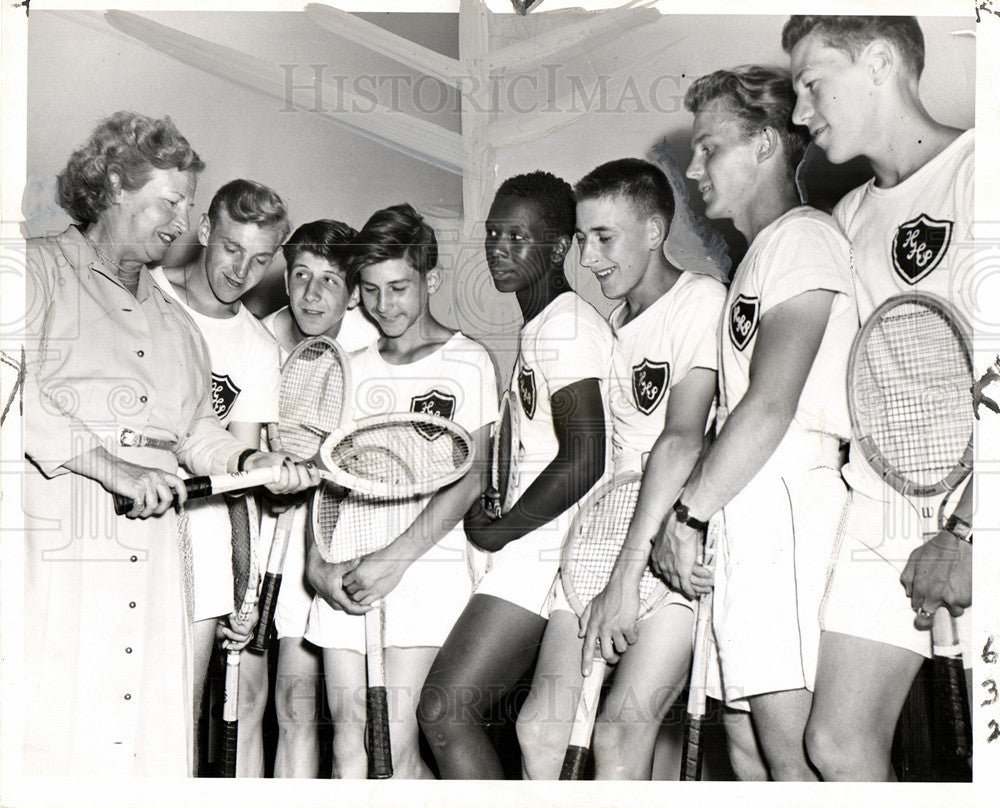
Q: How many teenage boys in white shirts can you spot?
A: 7